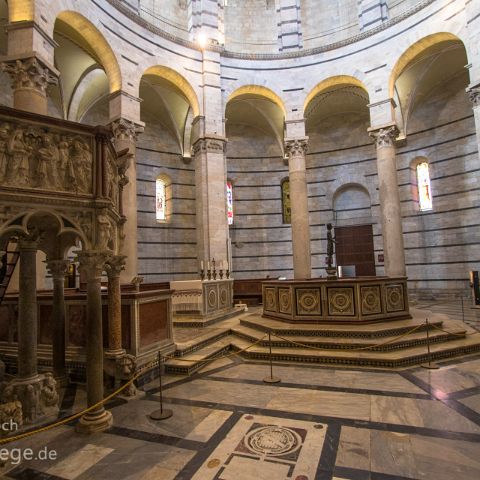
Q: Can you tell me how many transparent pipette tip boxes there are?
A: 0